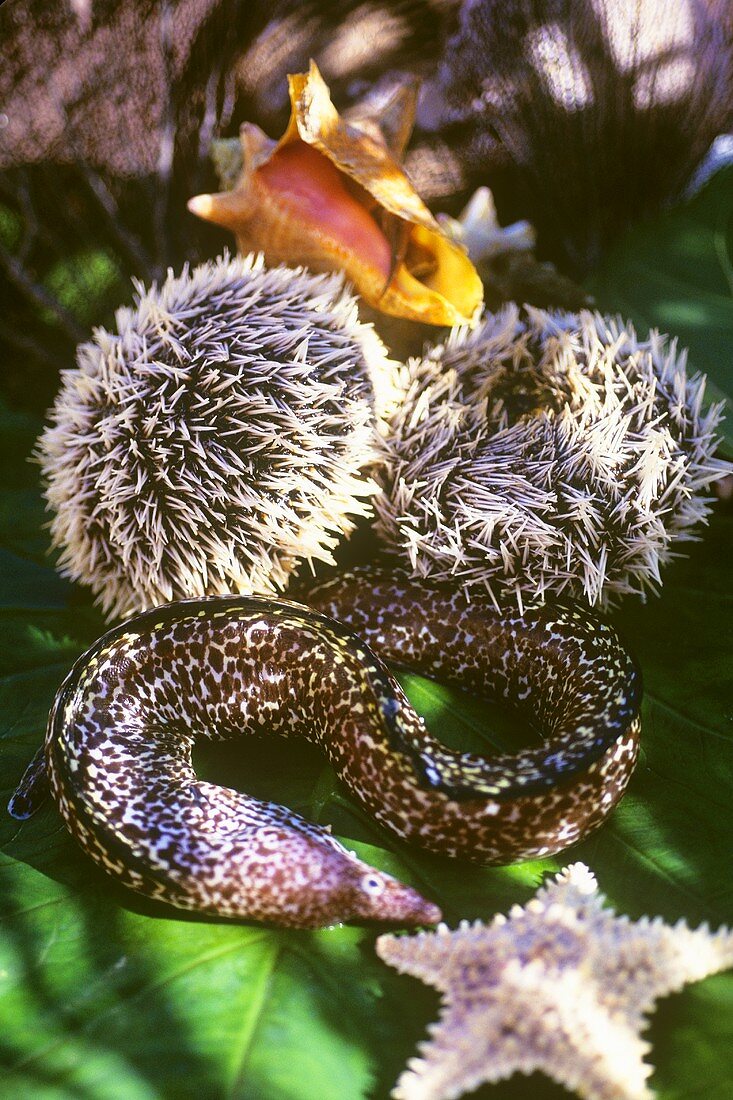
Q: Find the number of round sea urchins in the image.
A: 2